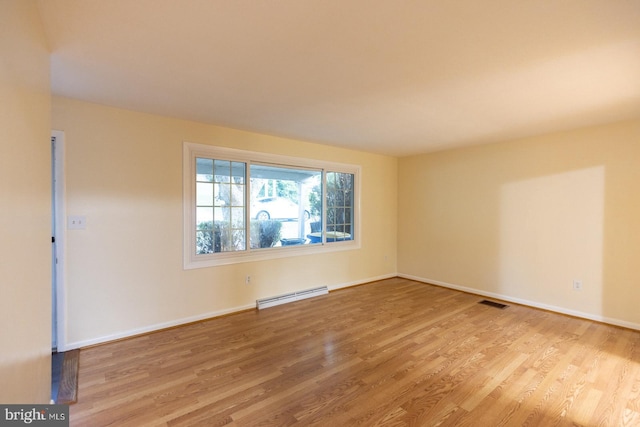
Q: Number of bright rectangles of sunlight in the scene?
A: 1